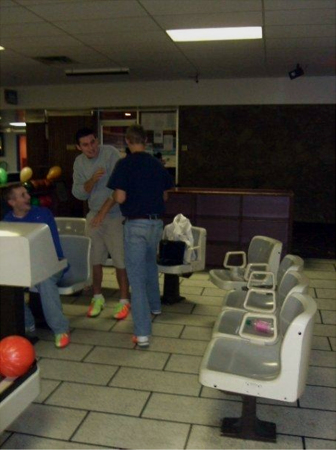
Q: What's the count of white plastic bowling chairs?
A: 6